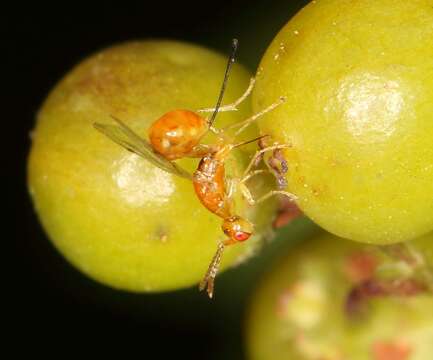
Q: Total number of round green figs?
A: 3